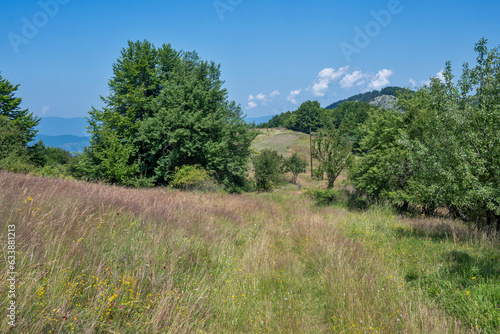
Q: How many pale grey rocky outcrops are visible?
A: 1